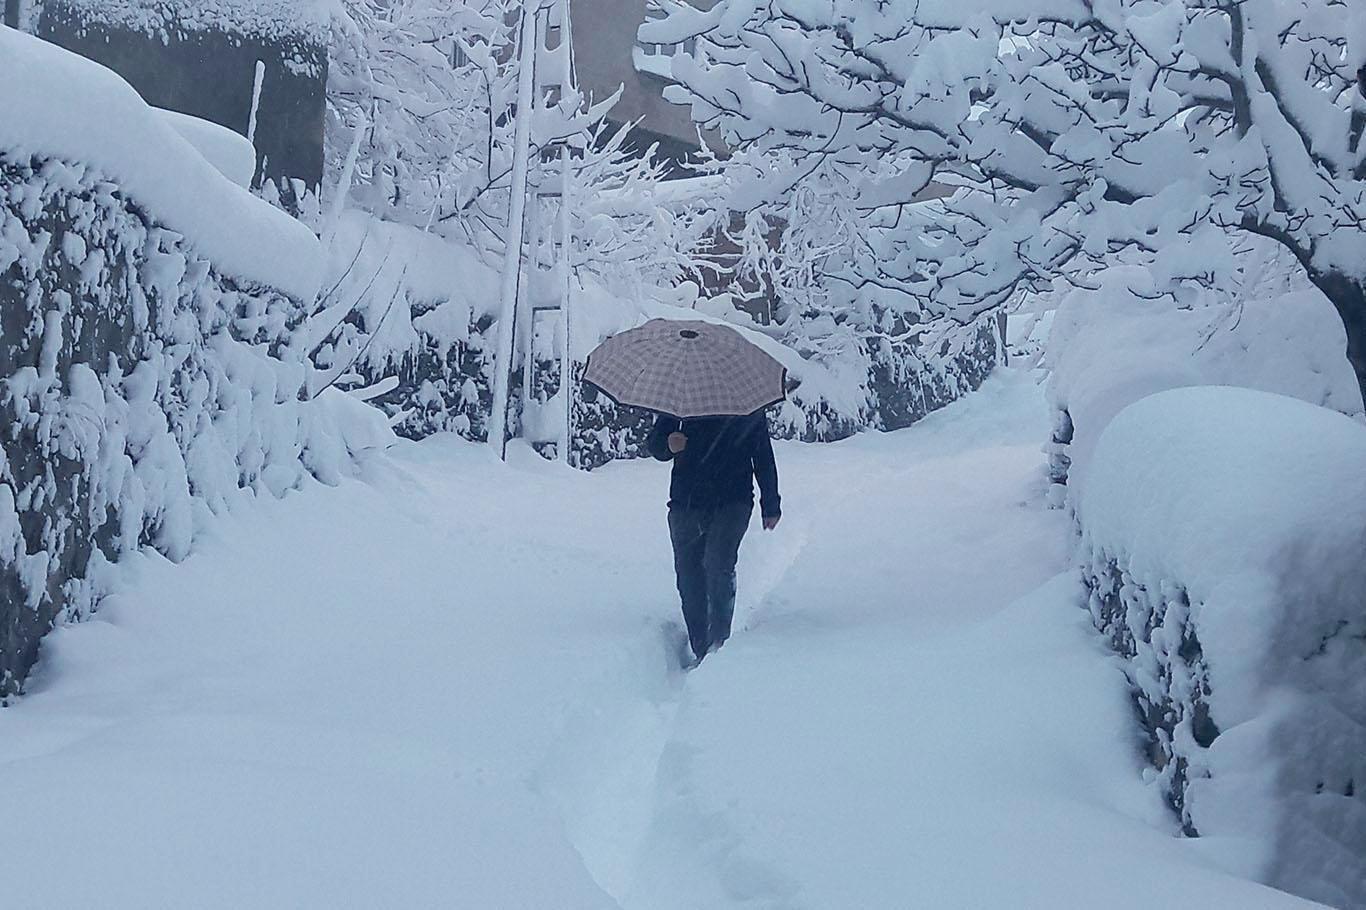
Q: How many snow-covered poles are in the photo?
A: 2